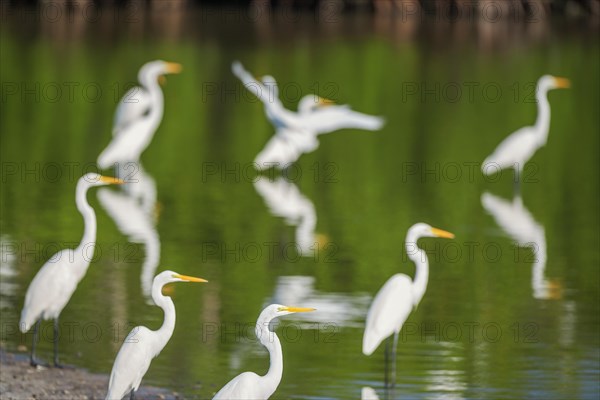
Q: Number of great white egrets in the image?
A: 9